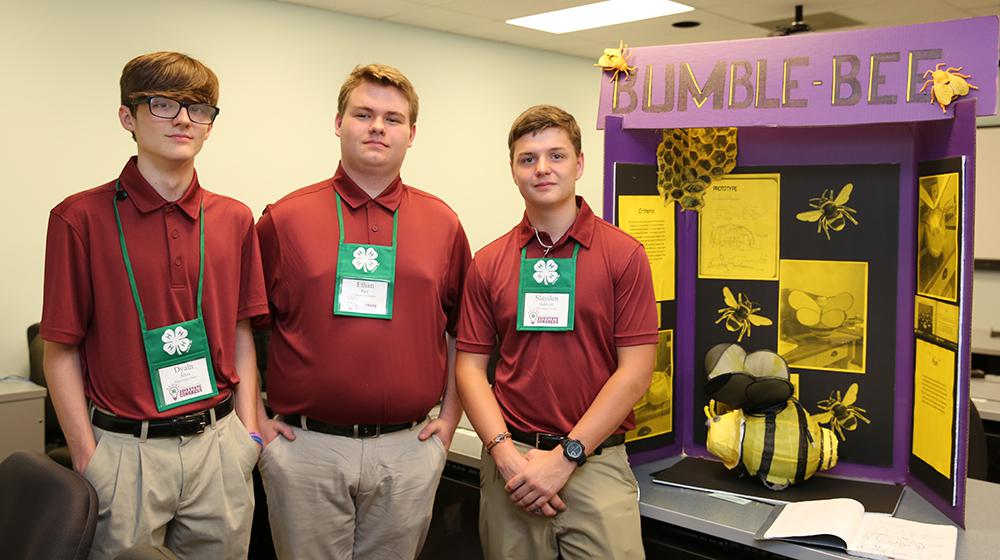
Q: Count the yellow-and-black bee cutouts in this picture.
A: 3